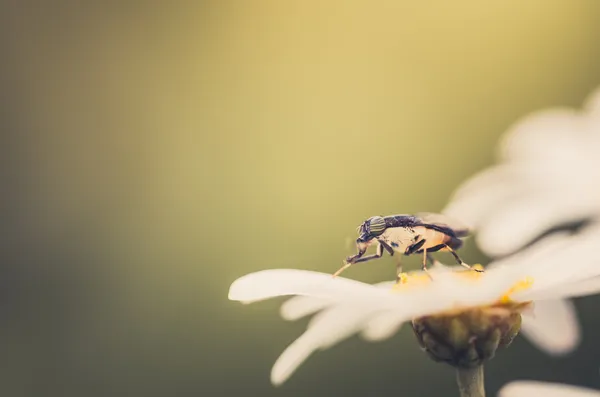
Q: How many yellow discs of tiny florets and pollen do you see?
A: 1